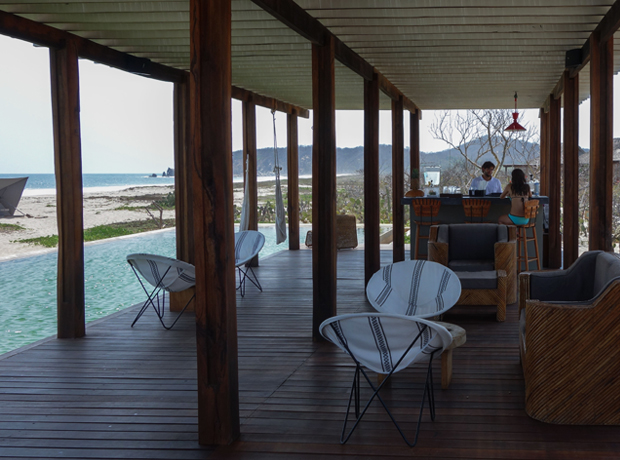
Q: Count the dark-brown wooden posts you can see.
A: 13